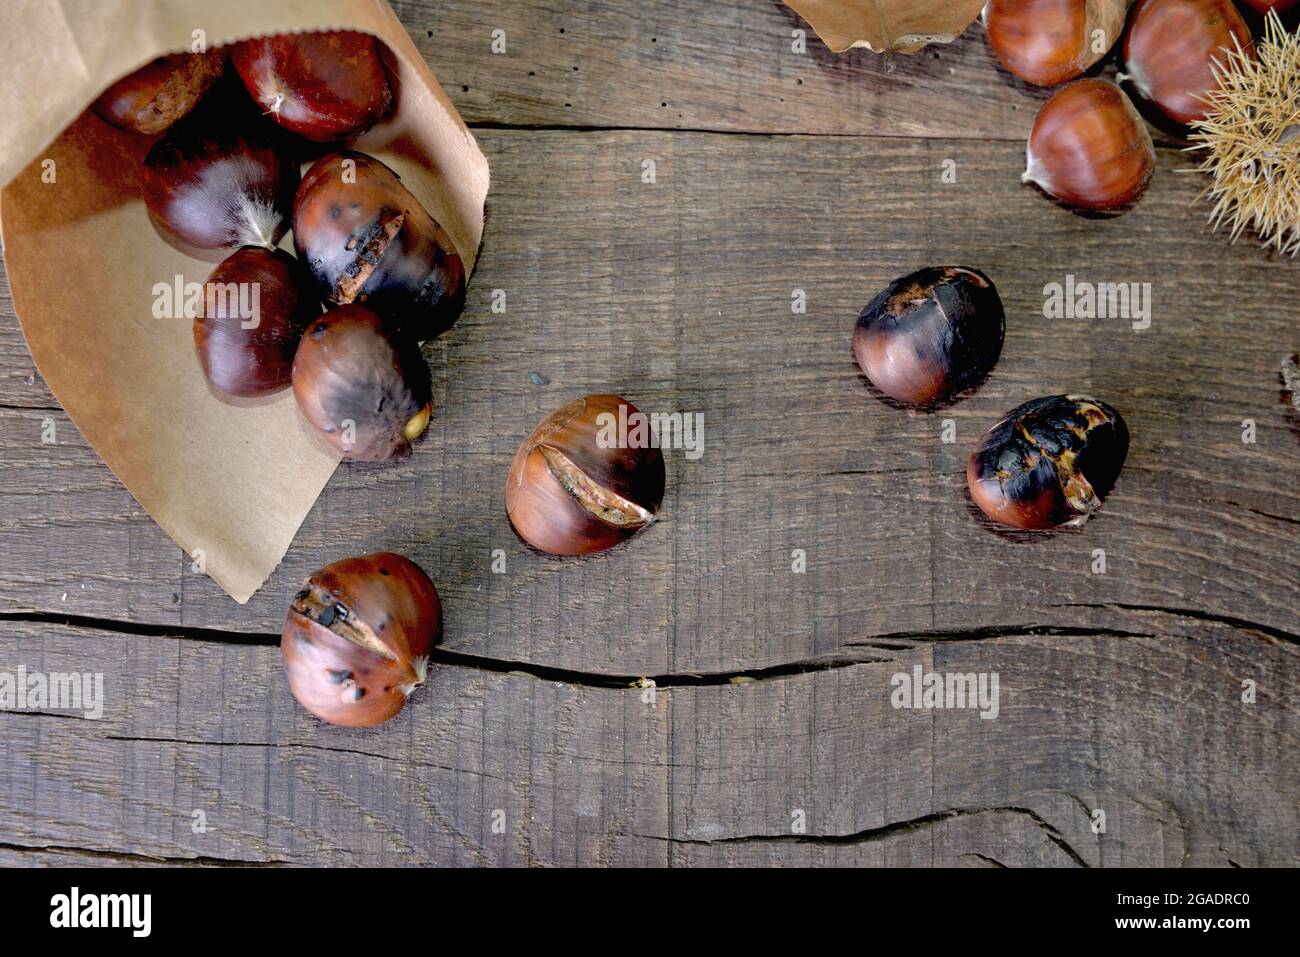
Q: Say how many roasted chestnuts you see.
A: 6